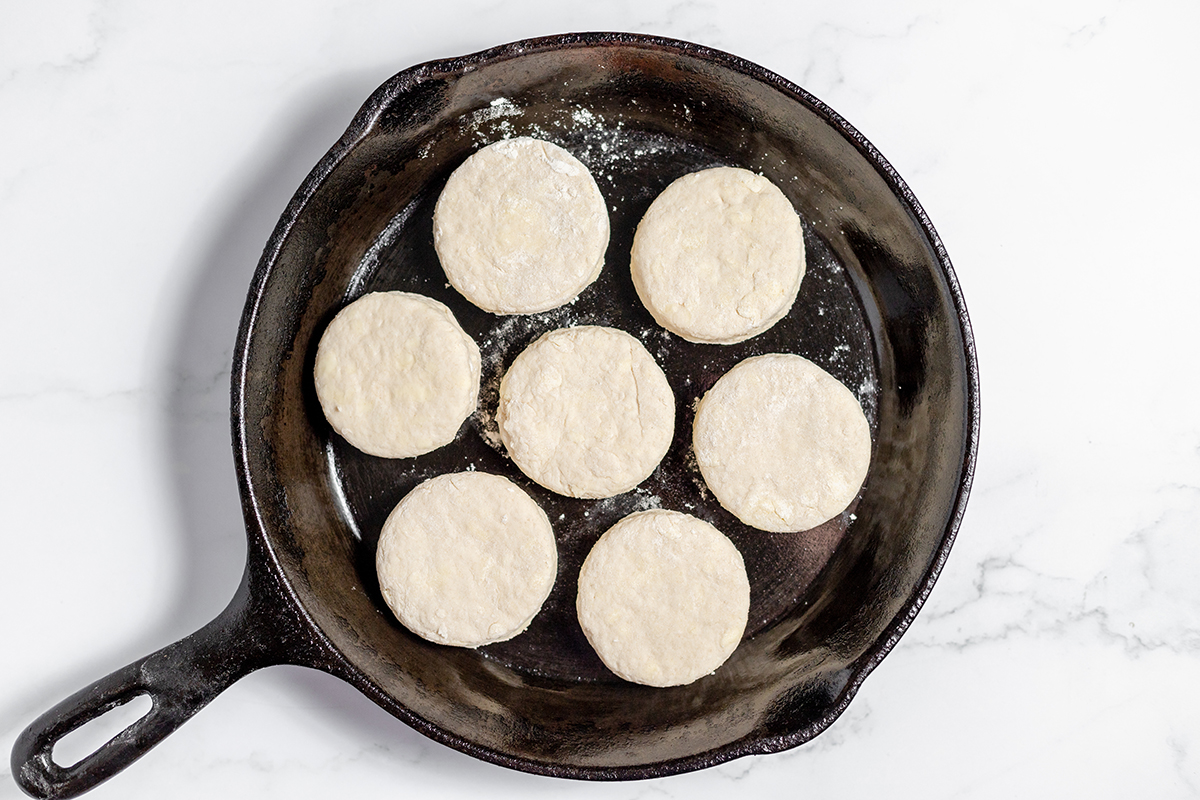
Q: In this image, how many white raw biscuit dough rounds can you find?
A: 7